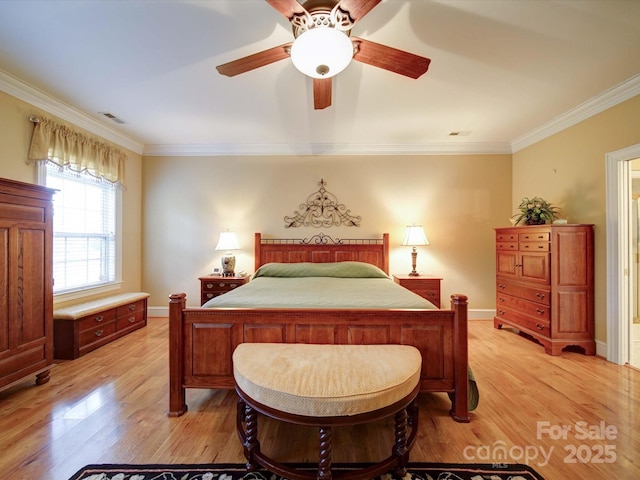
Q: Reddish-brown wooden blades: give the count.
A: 5